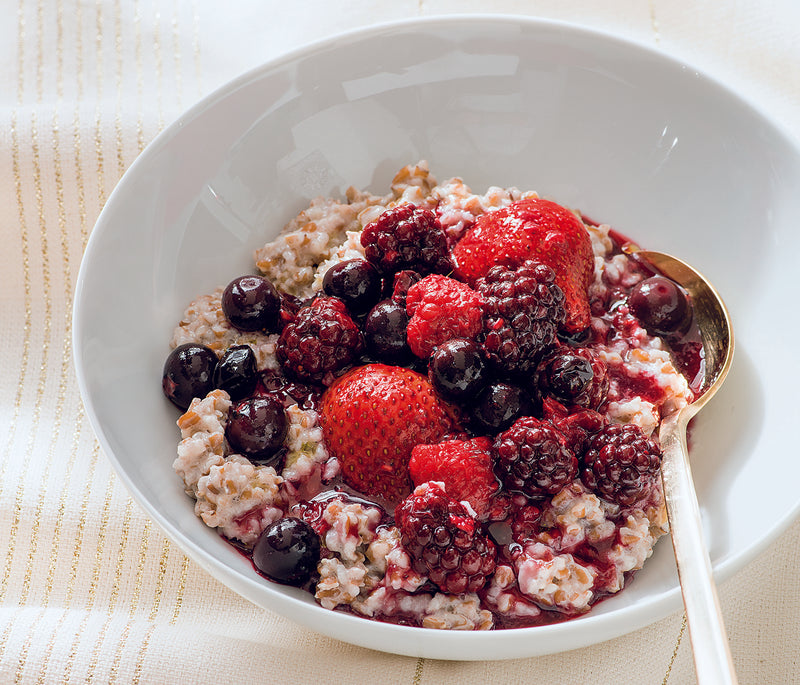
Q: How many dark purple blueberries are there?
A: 11